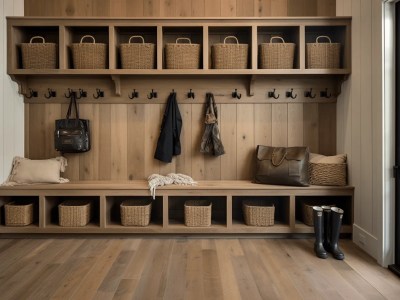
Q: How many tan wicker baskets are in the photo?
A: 14